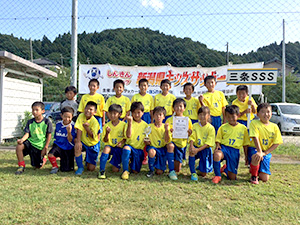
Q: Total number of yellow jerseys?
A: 15